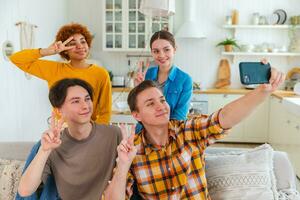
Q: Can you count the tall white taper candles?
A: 0